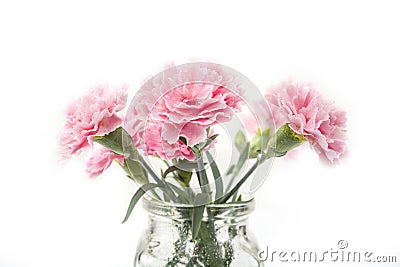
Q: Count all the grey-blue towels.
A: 0